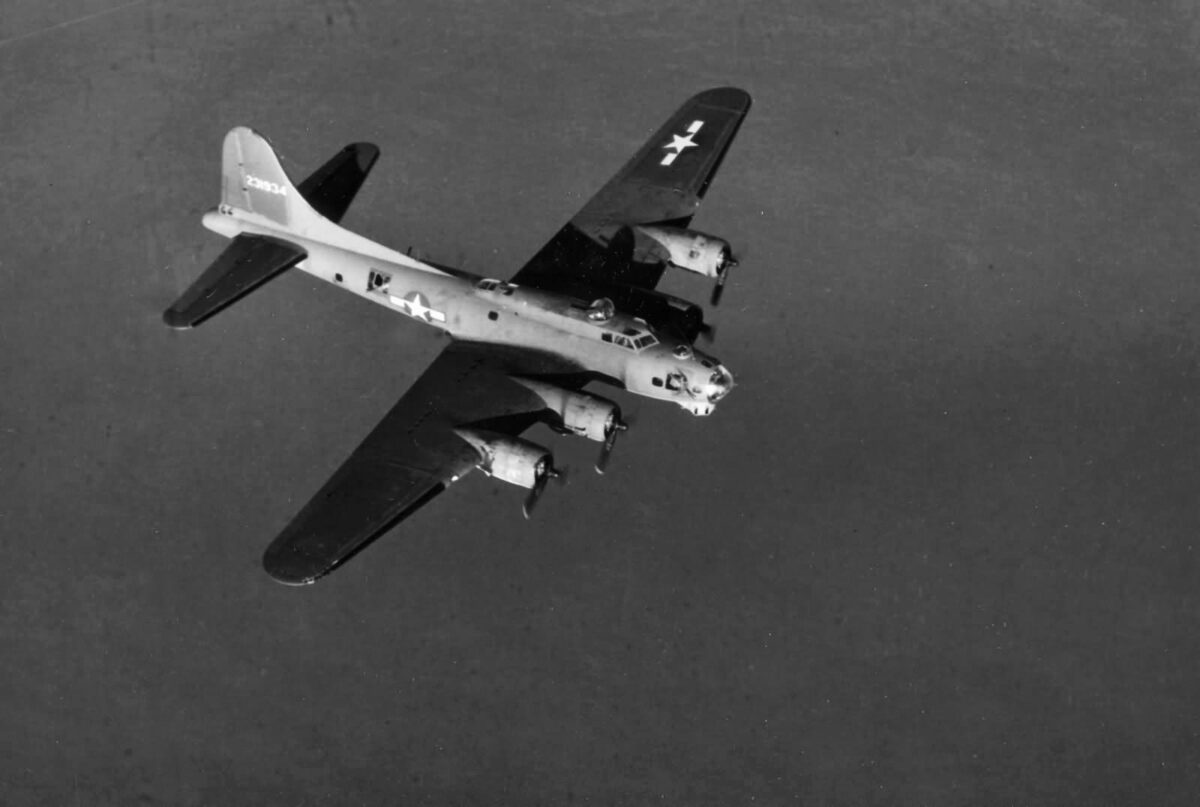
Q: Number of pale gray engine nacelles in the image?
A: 3